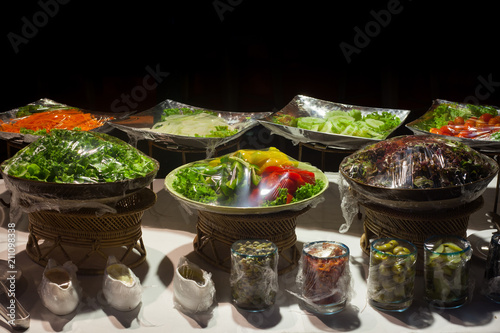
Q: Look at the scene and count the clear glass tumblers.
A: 4